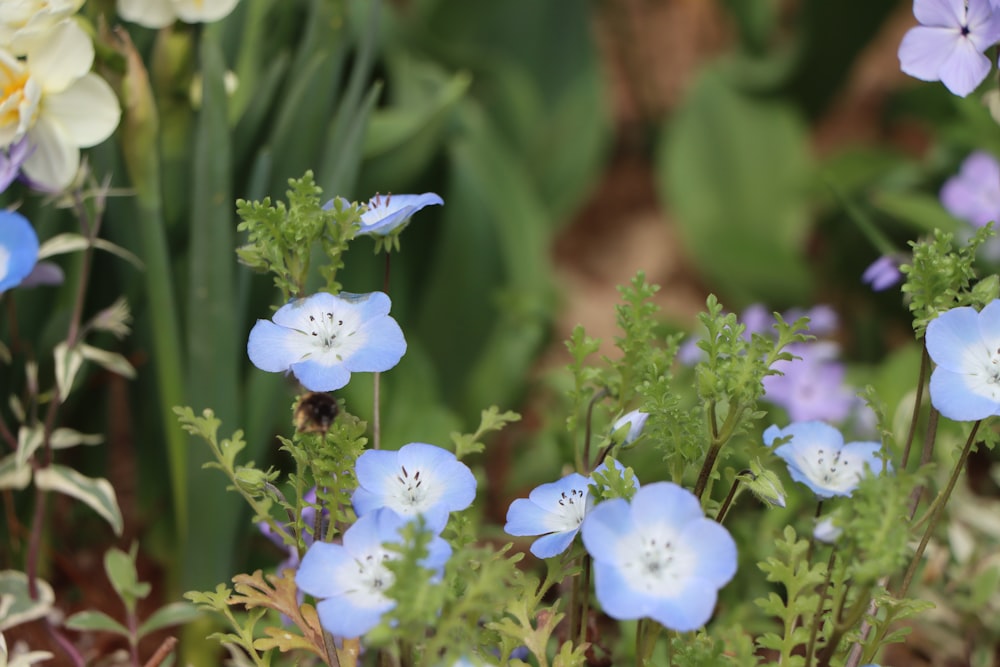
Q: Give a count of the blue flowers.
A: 9